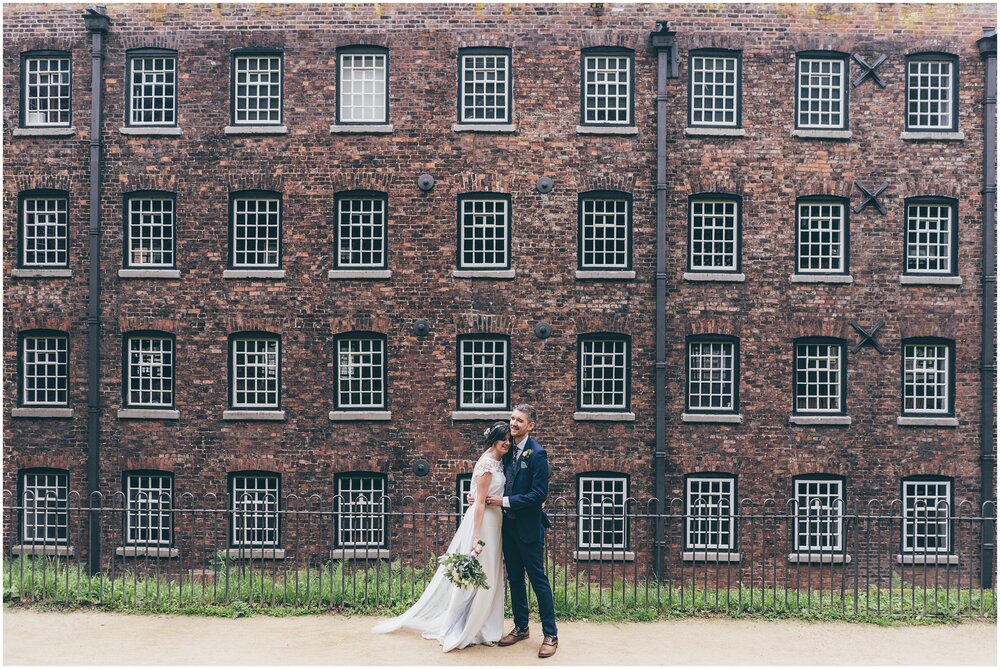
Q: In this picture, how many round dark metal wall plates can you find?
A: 5